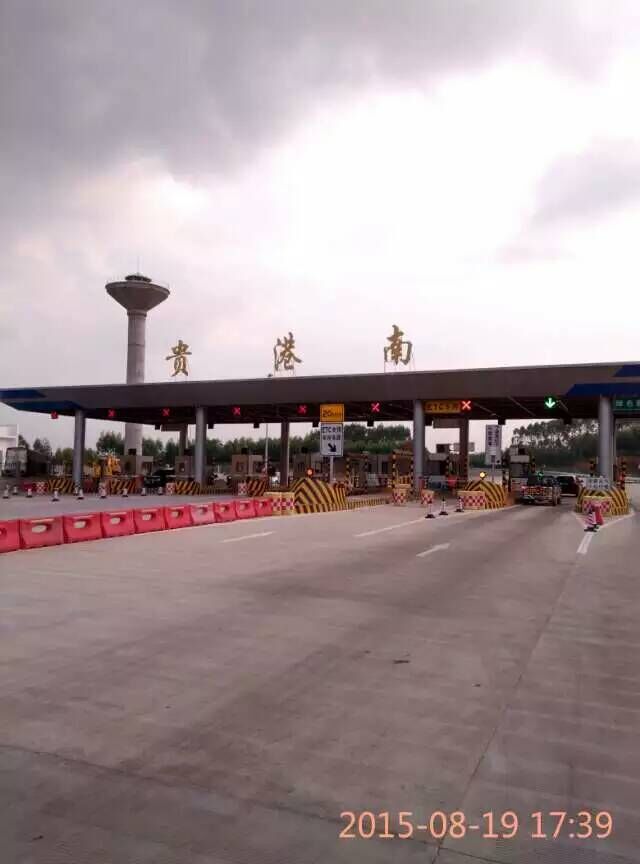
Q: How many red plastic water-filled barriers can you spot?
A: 10